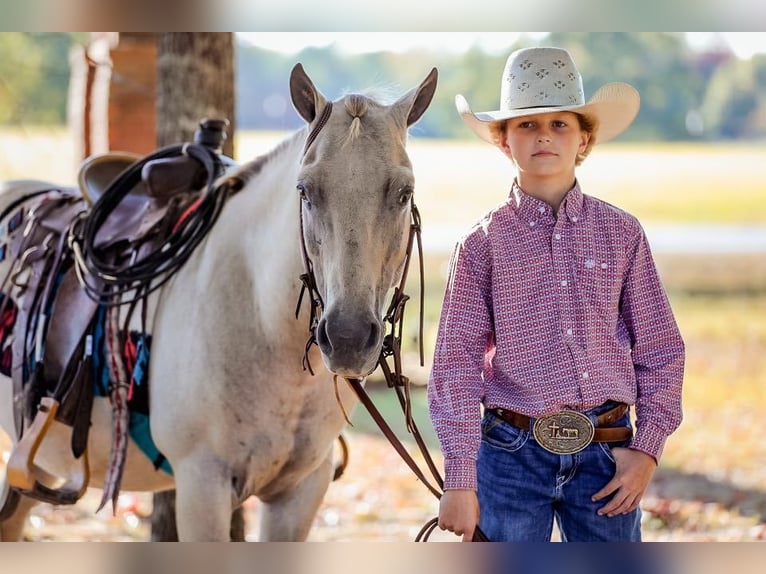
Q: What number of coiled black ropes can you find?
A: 1